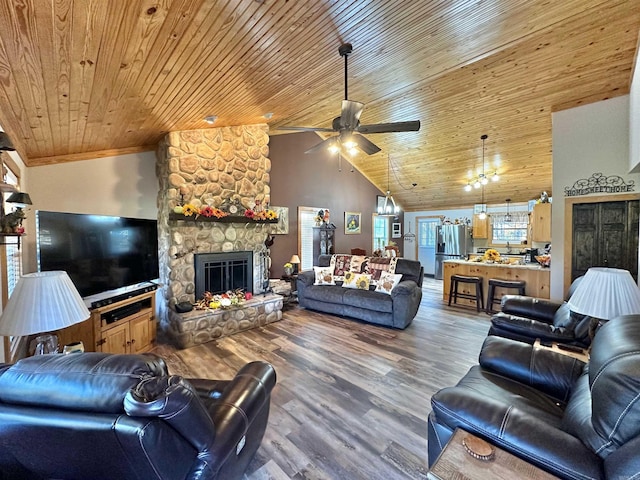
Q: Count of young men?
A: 0